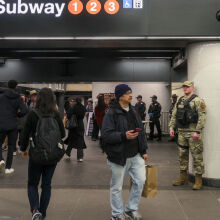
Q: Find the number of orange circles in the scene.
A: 3